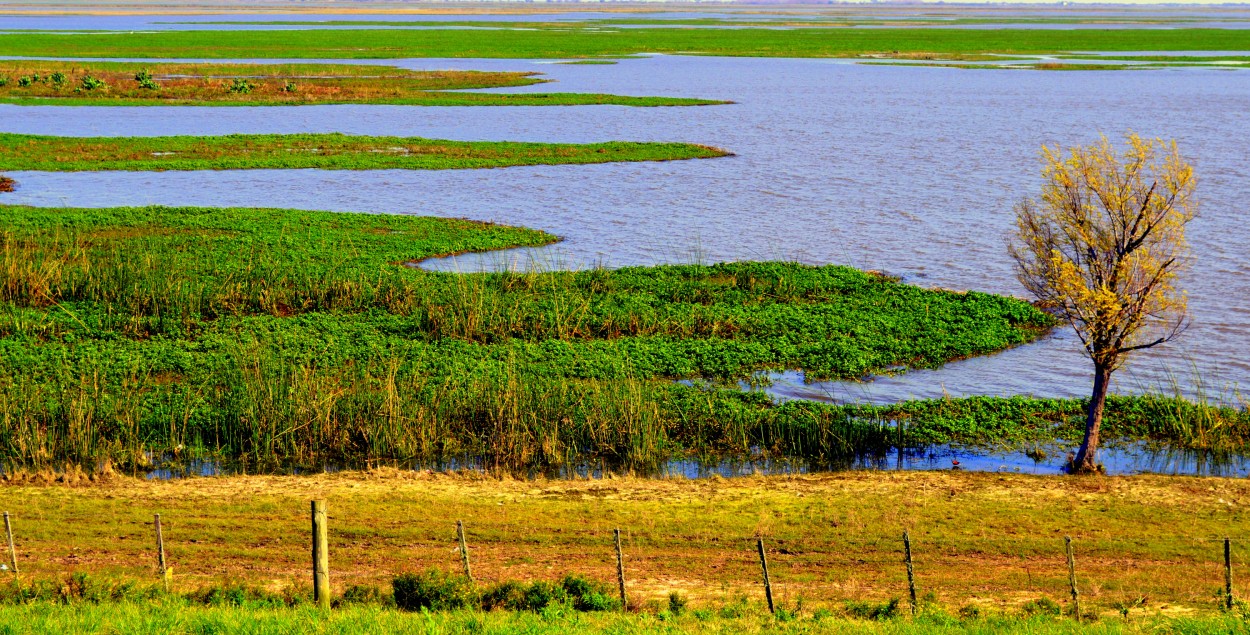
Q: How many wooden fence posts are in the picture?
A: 9